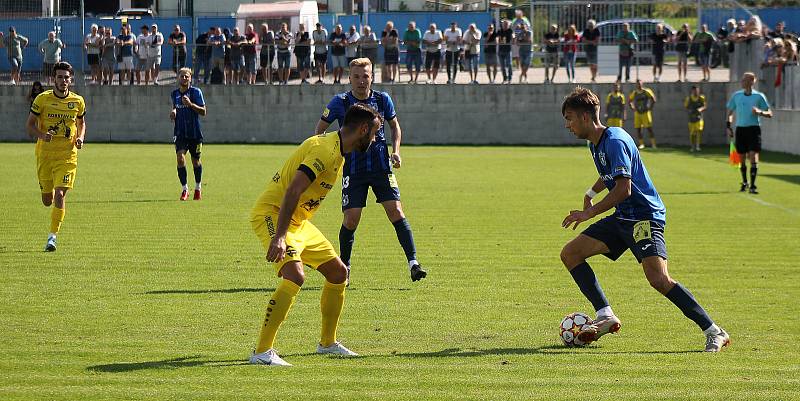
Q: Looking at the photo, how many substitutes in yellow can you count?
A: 3